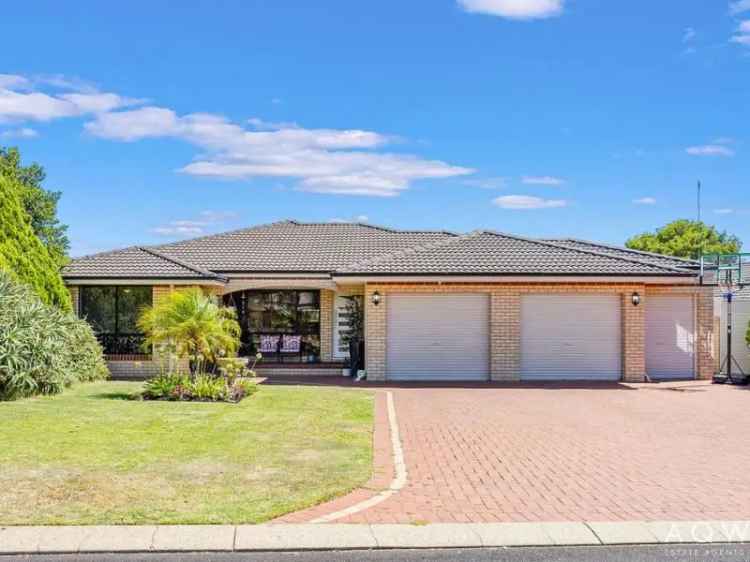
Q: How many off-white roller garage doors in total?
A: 3